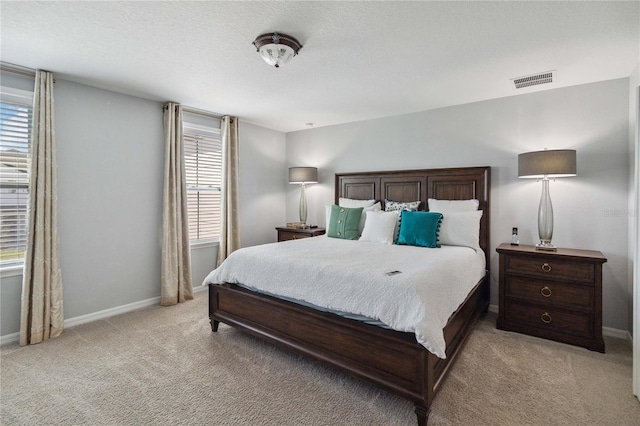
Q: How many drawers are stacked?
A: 3